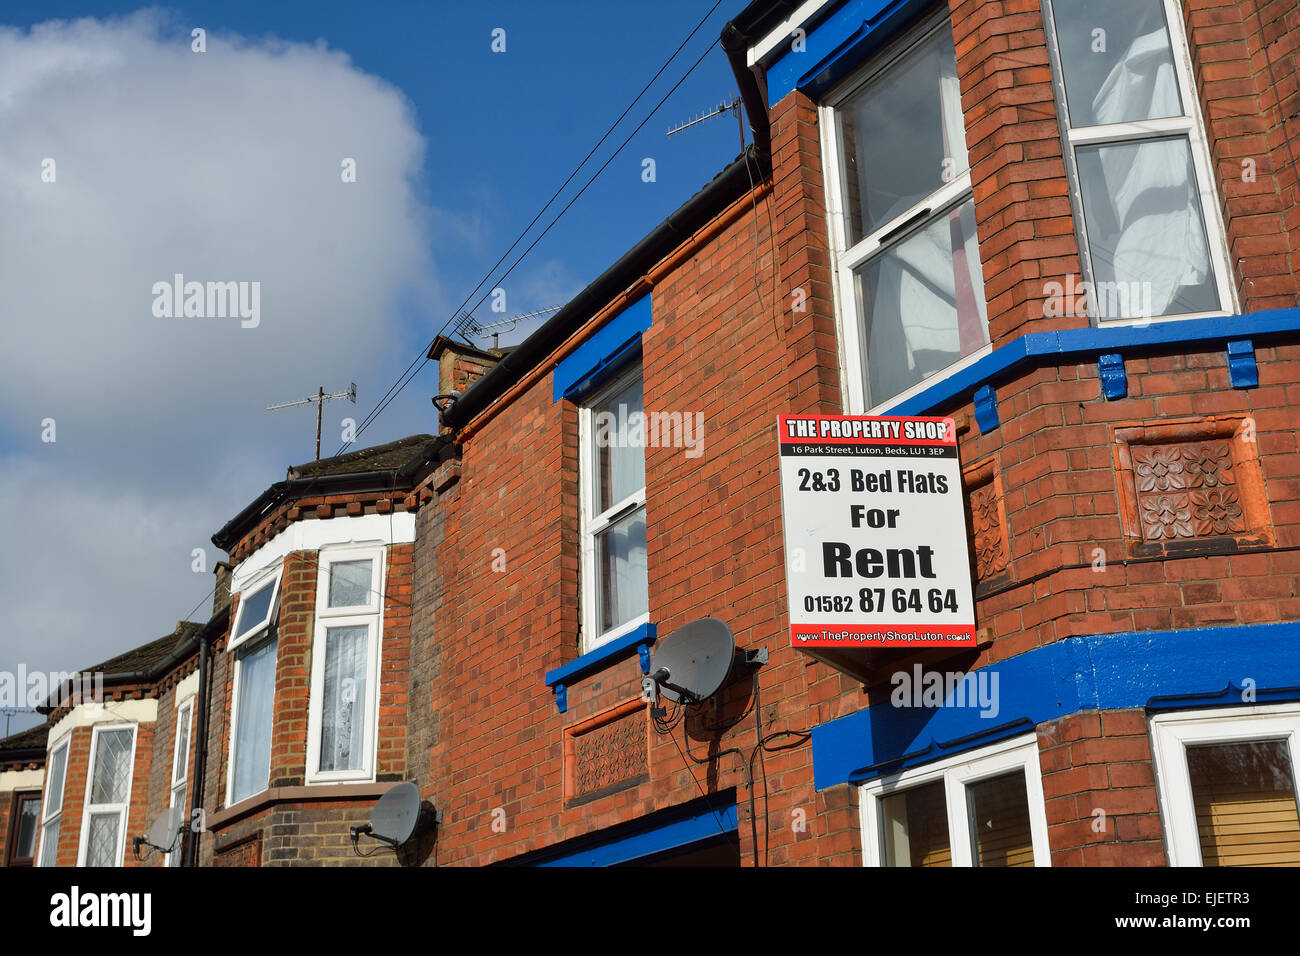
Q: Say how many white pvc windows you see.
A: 10